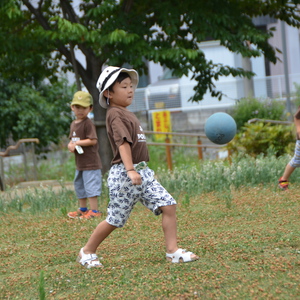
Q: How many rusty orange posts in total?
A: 3